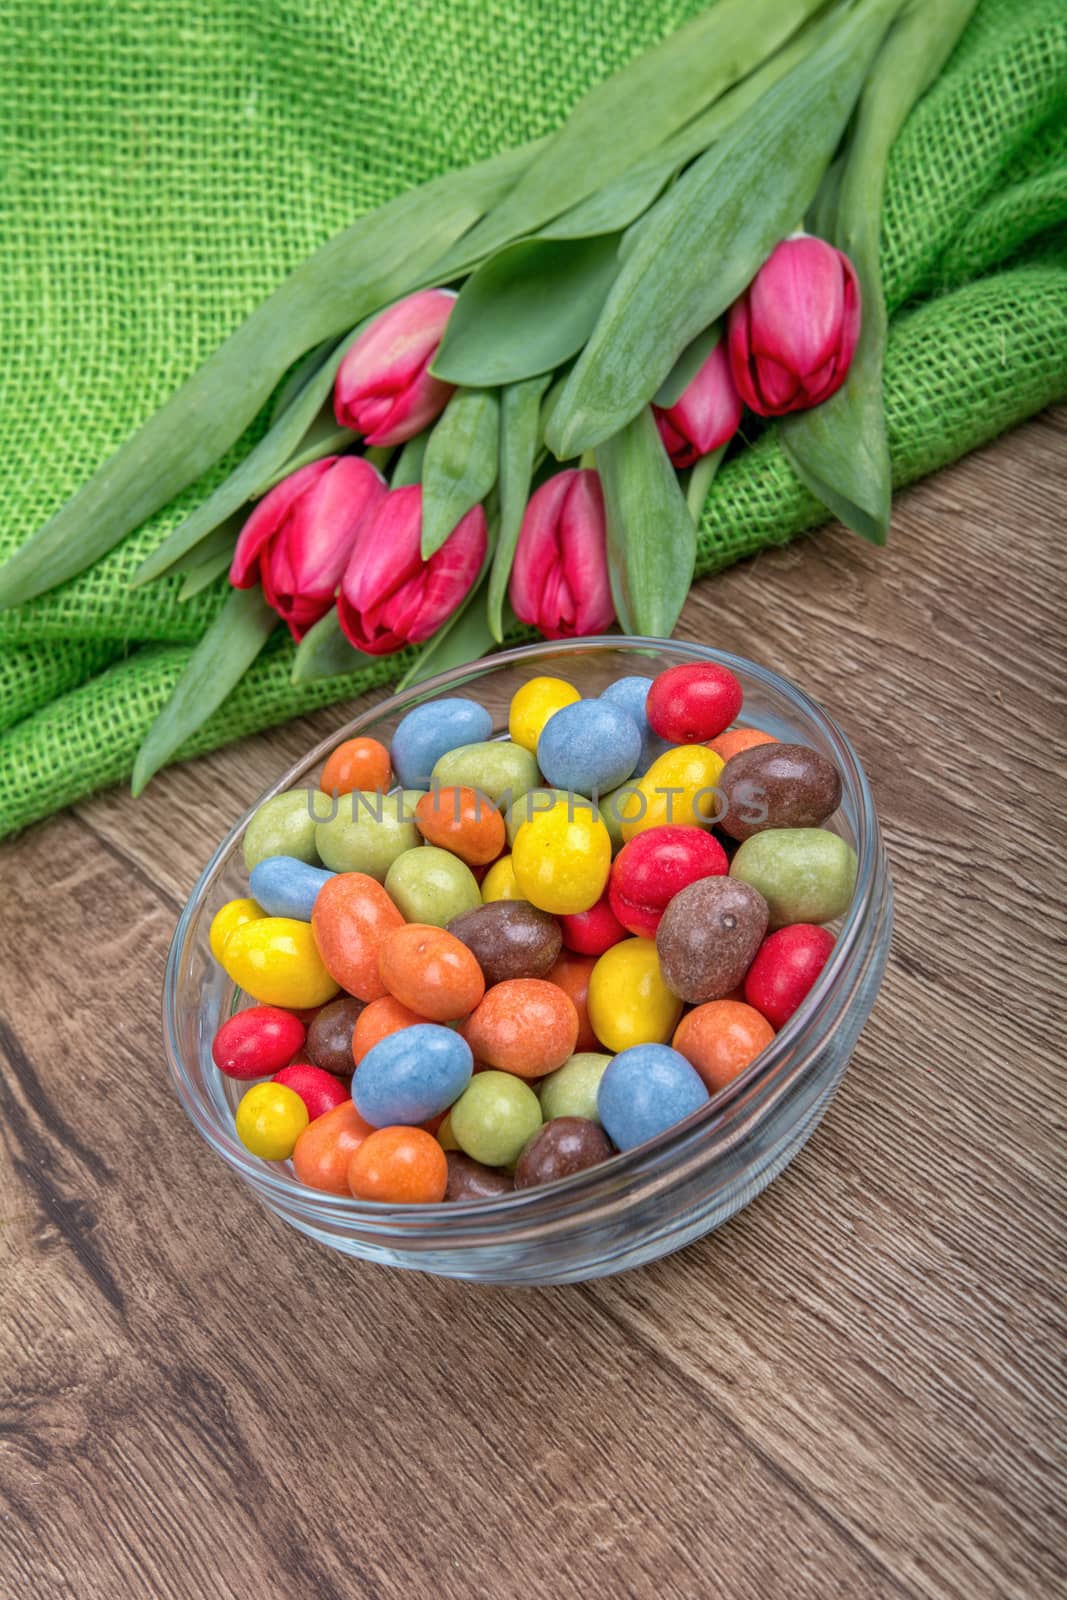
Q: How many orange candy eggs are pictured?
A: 11